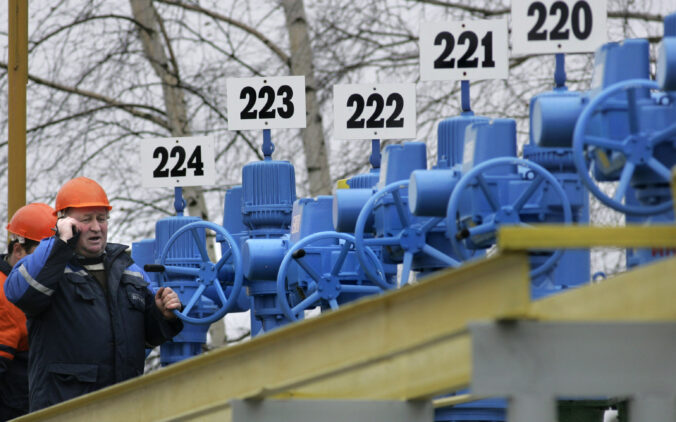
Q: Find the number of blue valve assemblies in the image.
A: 5